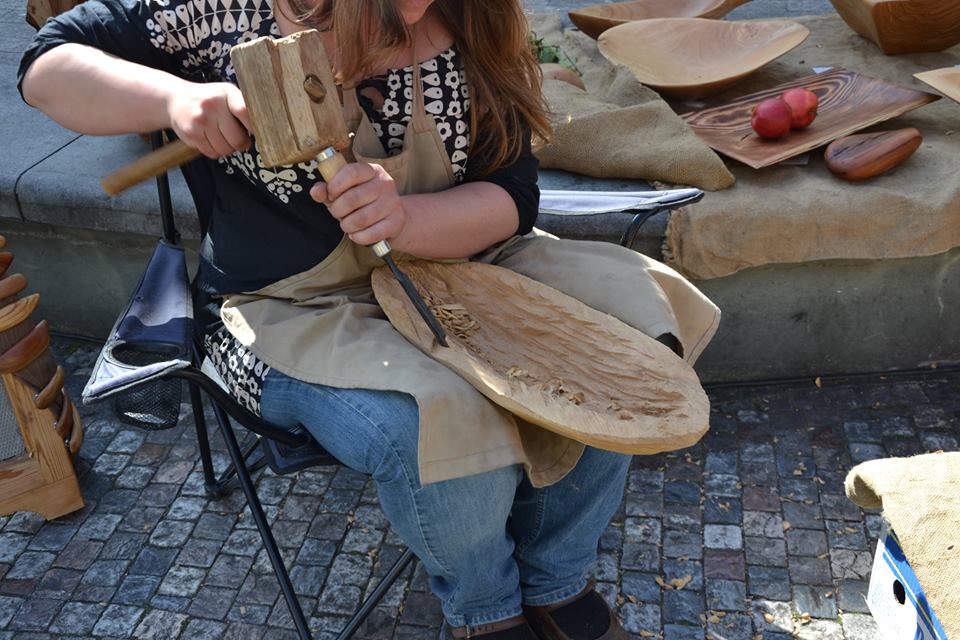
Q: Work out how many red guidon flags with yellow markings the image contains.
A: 0